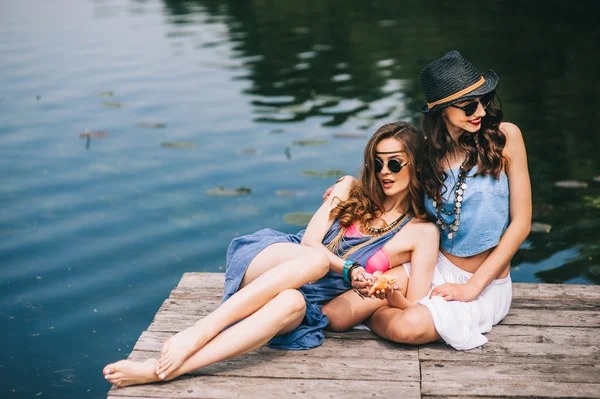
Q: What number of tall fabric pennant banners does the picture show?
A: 0